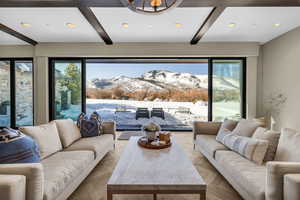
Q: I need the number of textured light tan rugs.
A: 1